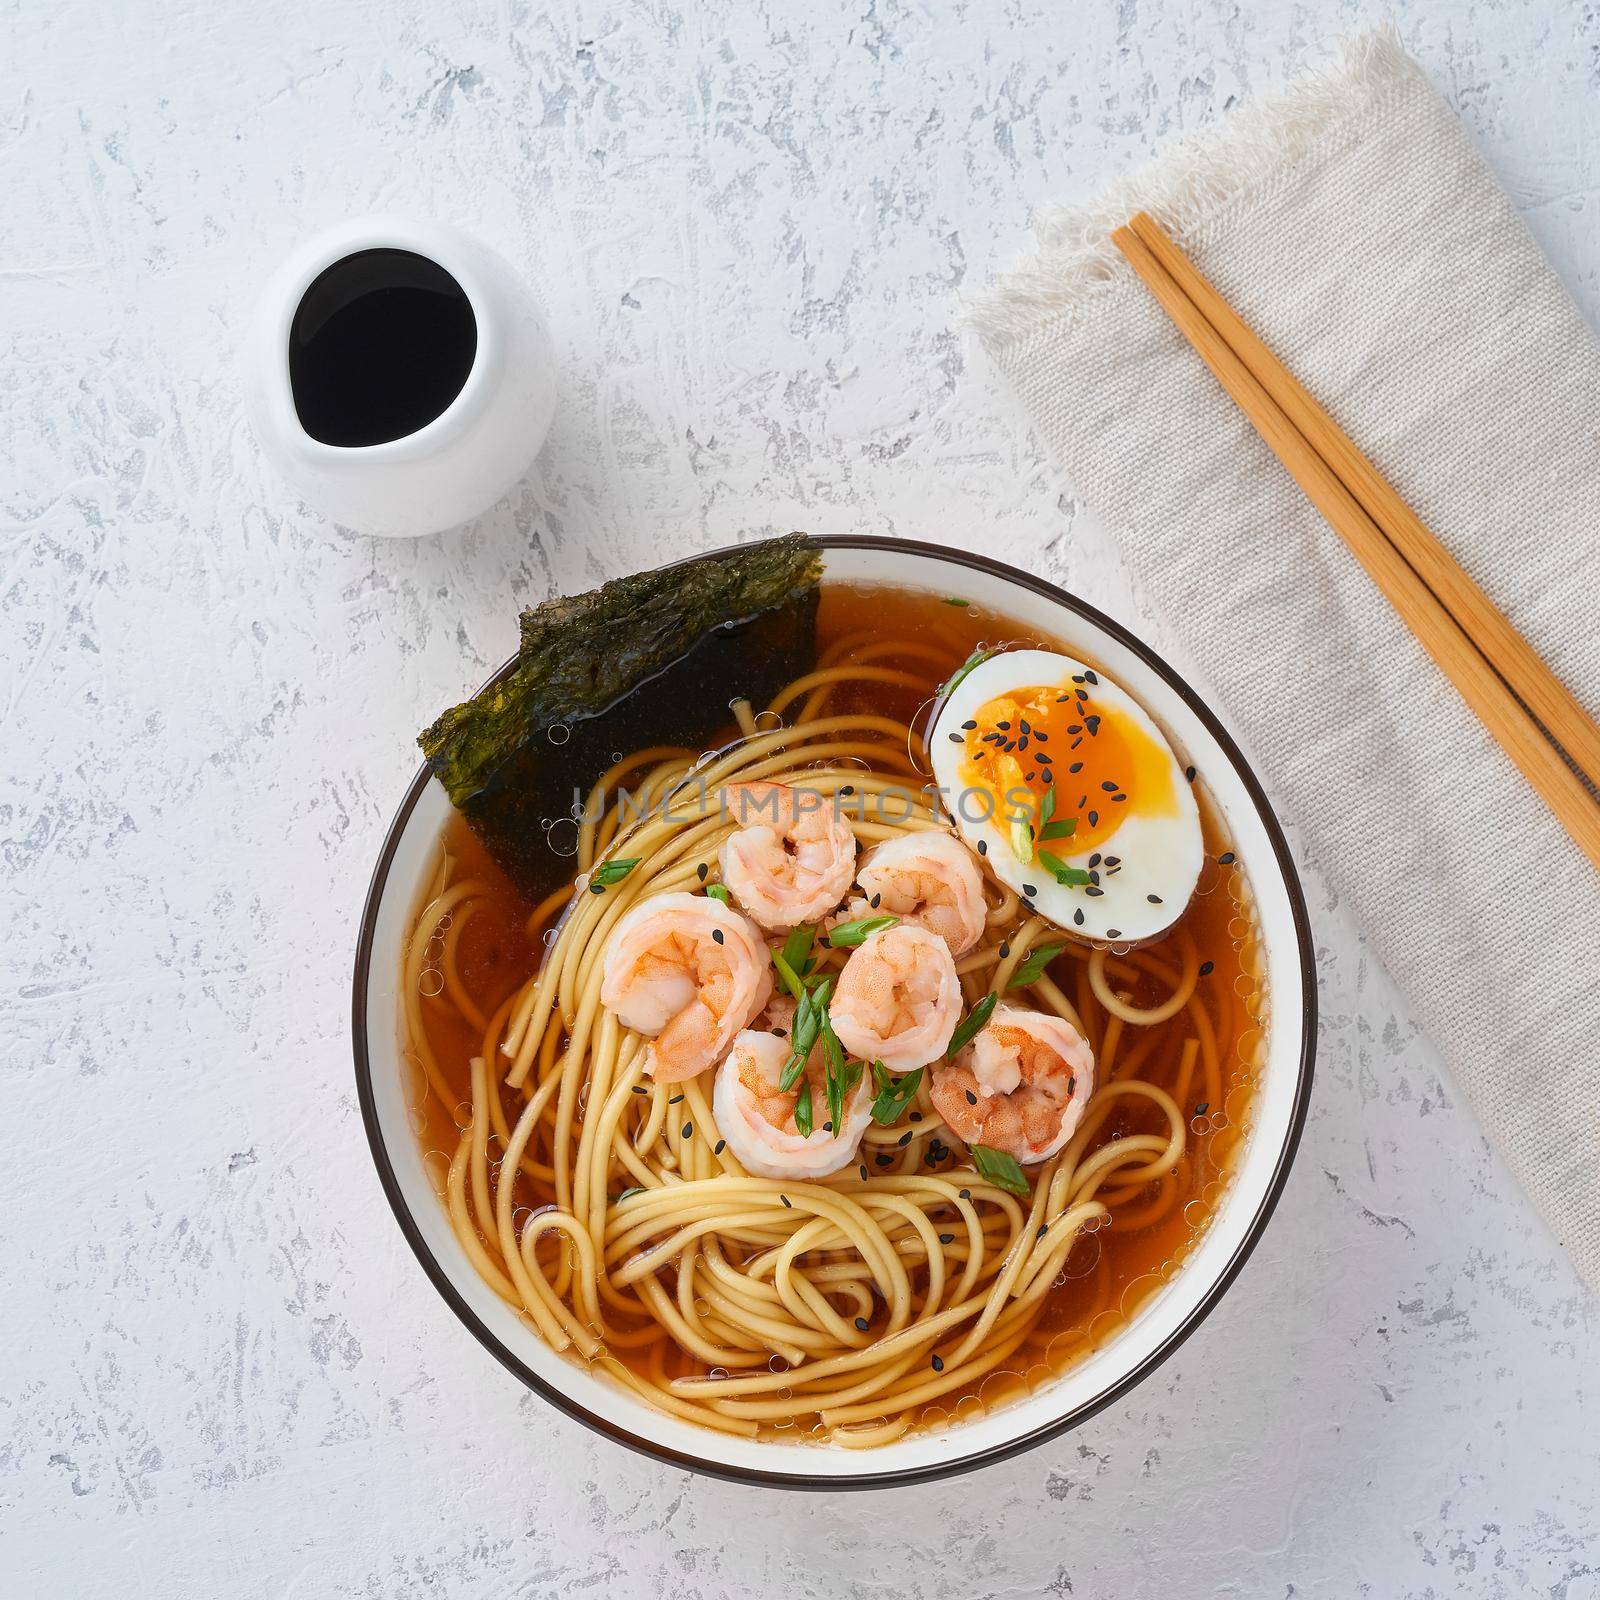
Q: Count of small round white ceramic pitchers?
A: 1